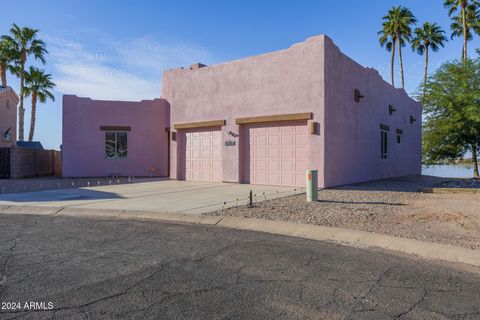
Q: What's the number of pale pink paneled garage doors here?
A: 2